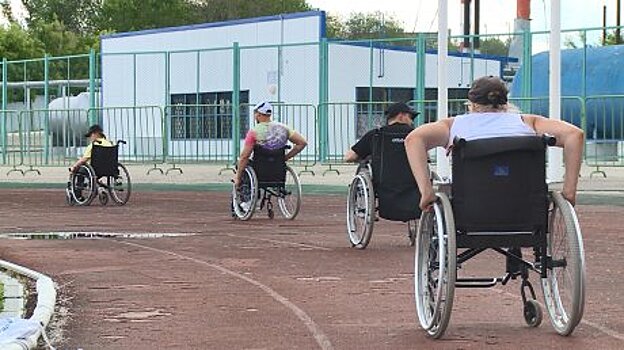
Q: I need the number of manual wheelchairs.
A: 4